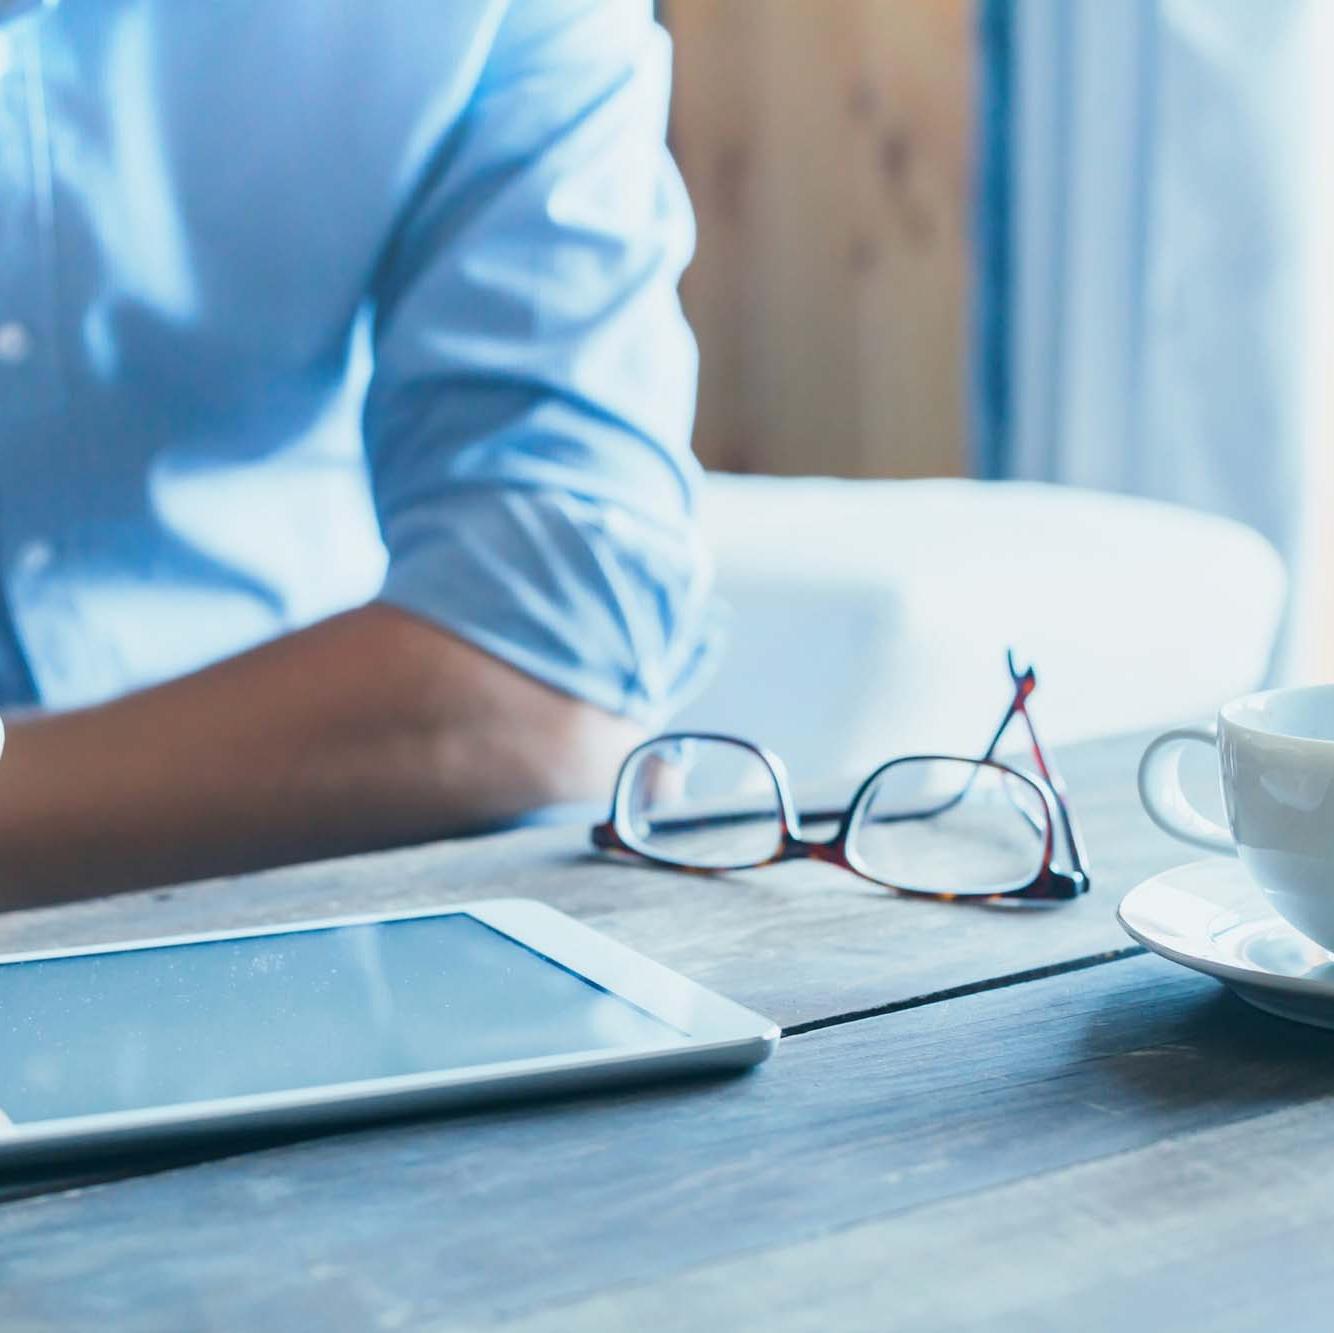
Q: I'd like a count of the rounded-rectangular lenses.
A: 2